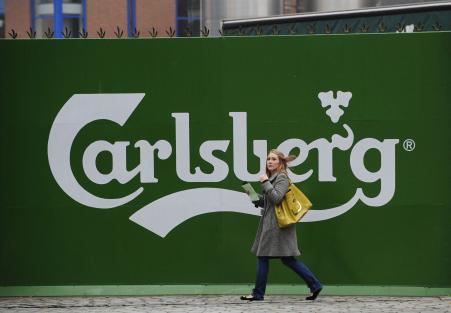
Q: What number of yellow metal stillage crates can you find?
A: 0